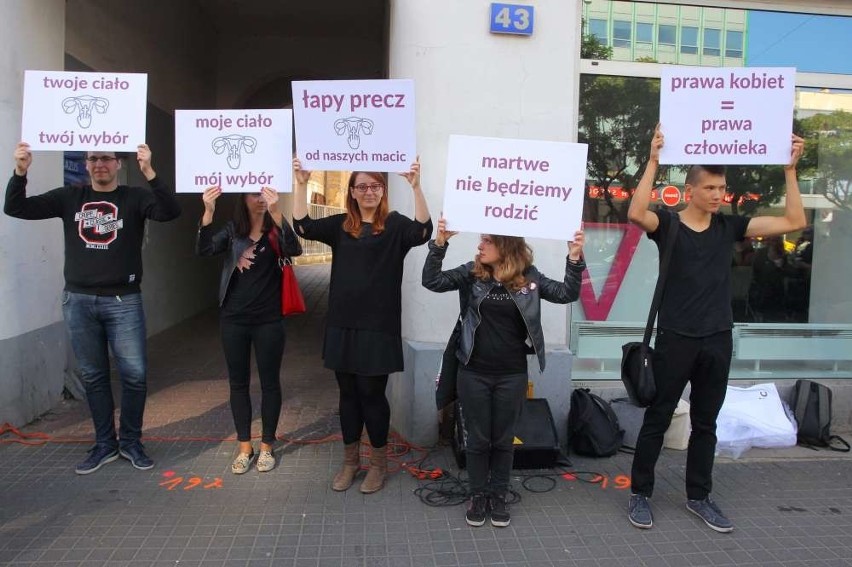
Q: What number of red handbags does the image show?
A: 1